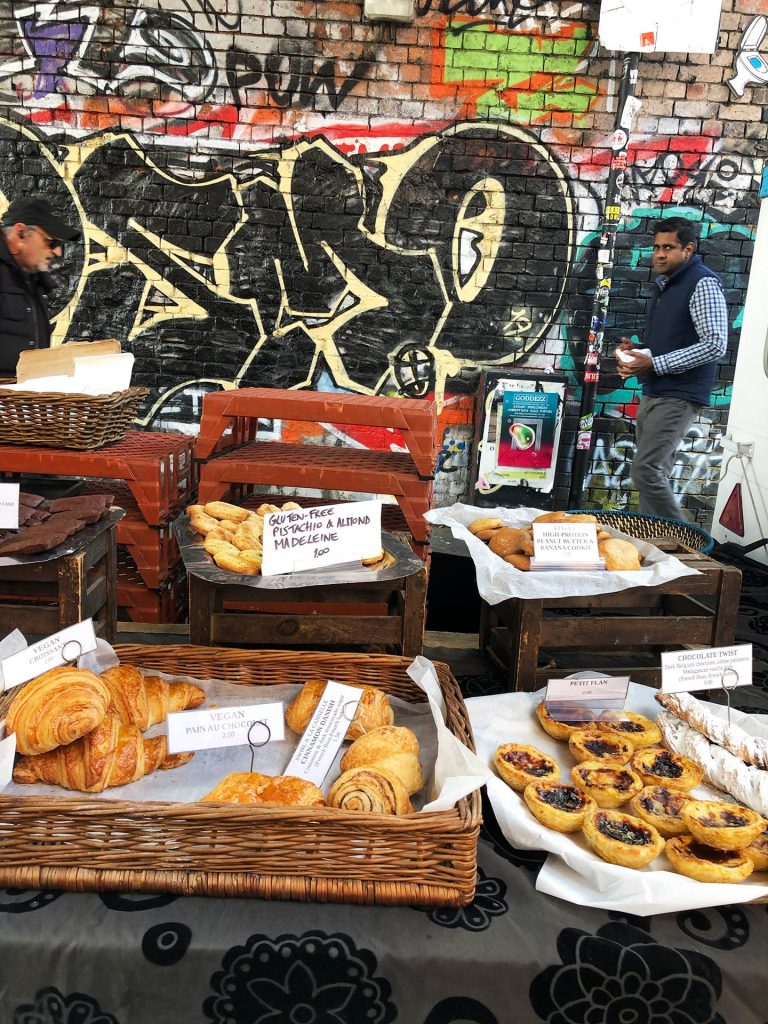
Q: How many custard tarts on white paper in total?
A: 12